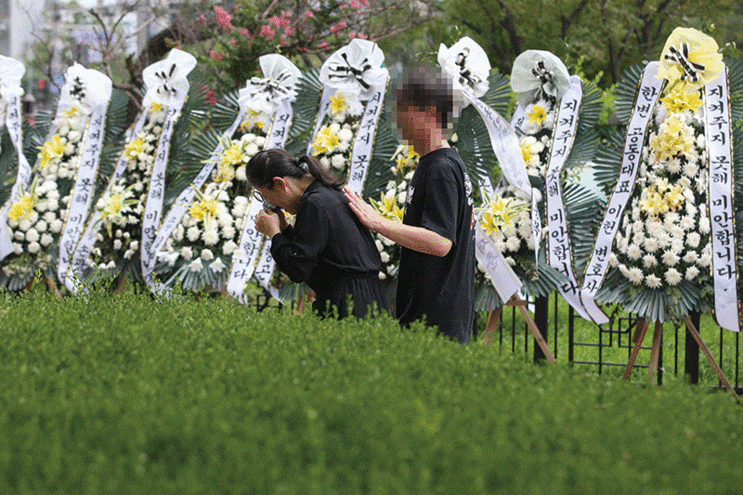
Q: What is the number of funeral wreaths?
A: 8